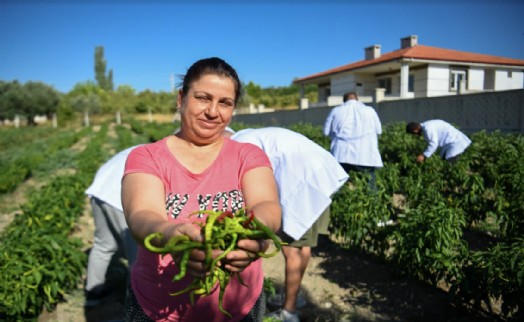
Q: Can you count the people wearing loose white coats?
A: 4